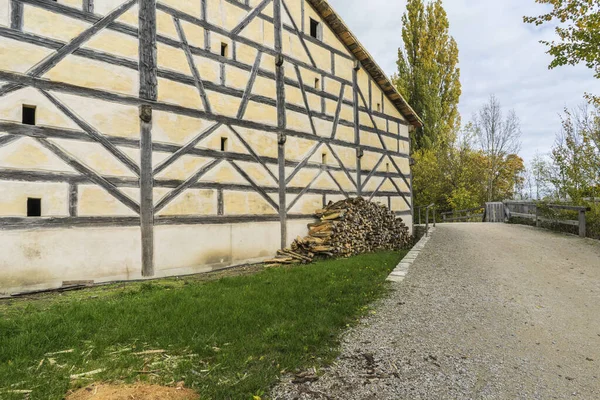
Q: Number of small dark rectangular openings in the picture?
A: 9